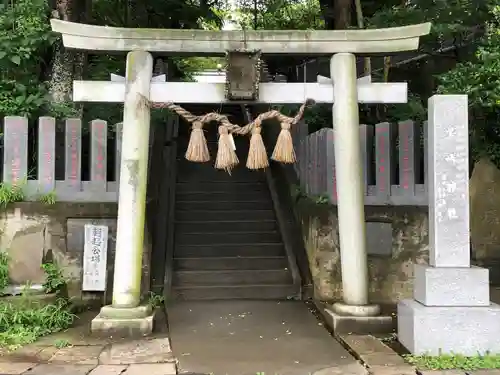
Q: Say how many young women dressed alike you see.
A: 0